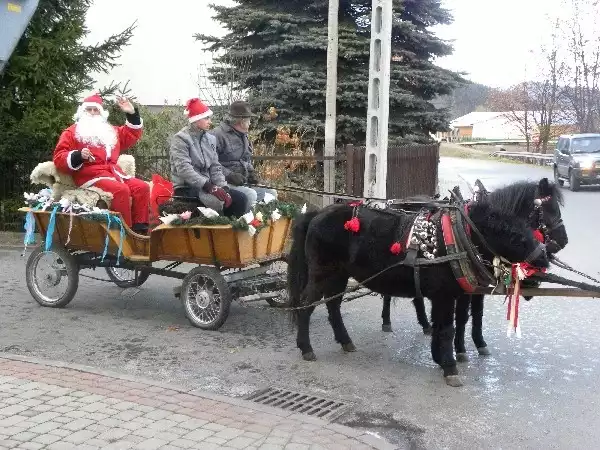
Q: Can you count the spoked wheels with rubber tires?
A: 4